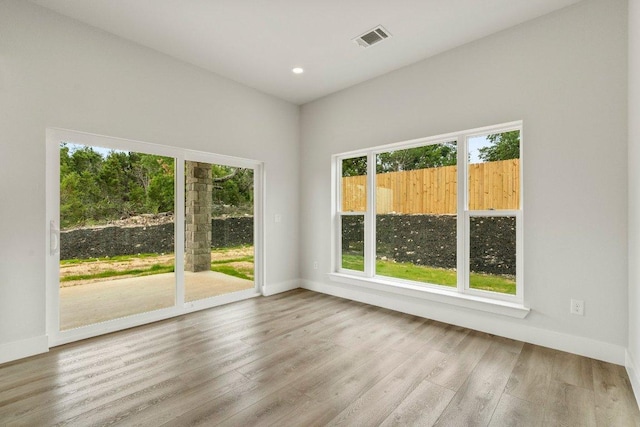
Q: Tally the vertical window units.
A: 3